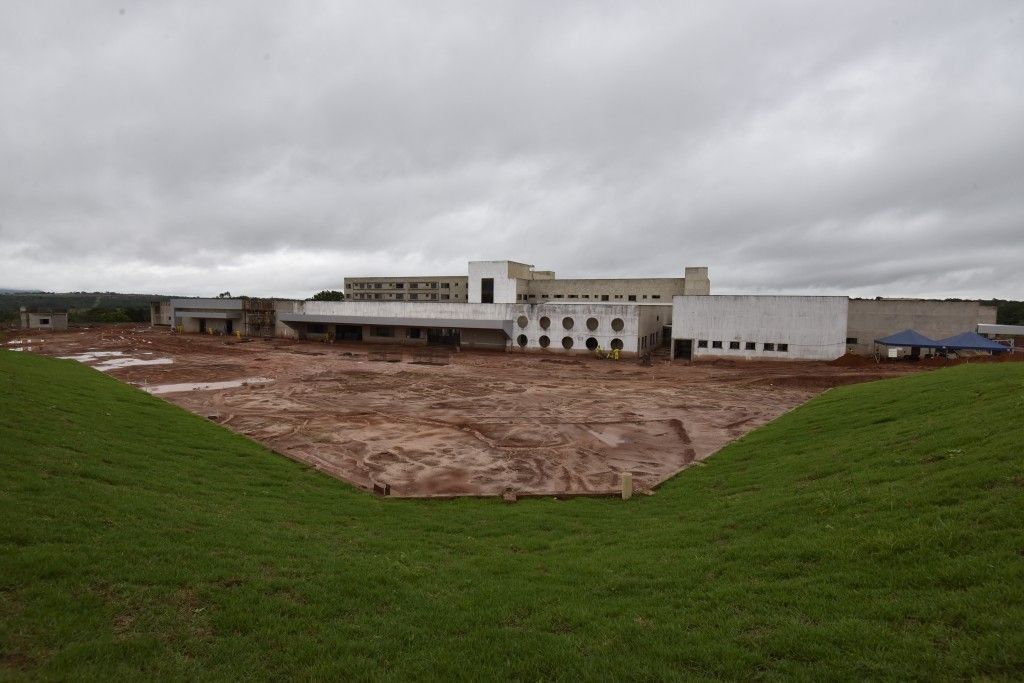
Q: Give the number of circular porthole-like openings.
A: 10